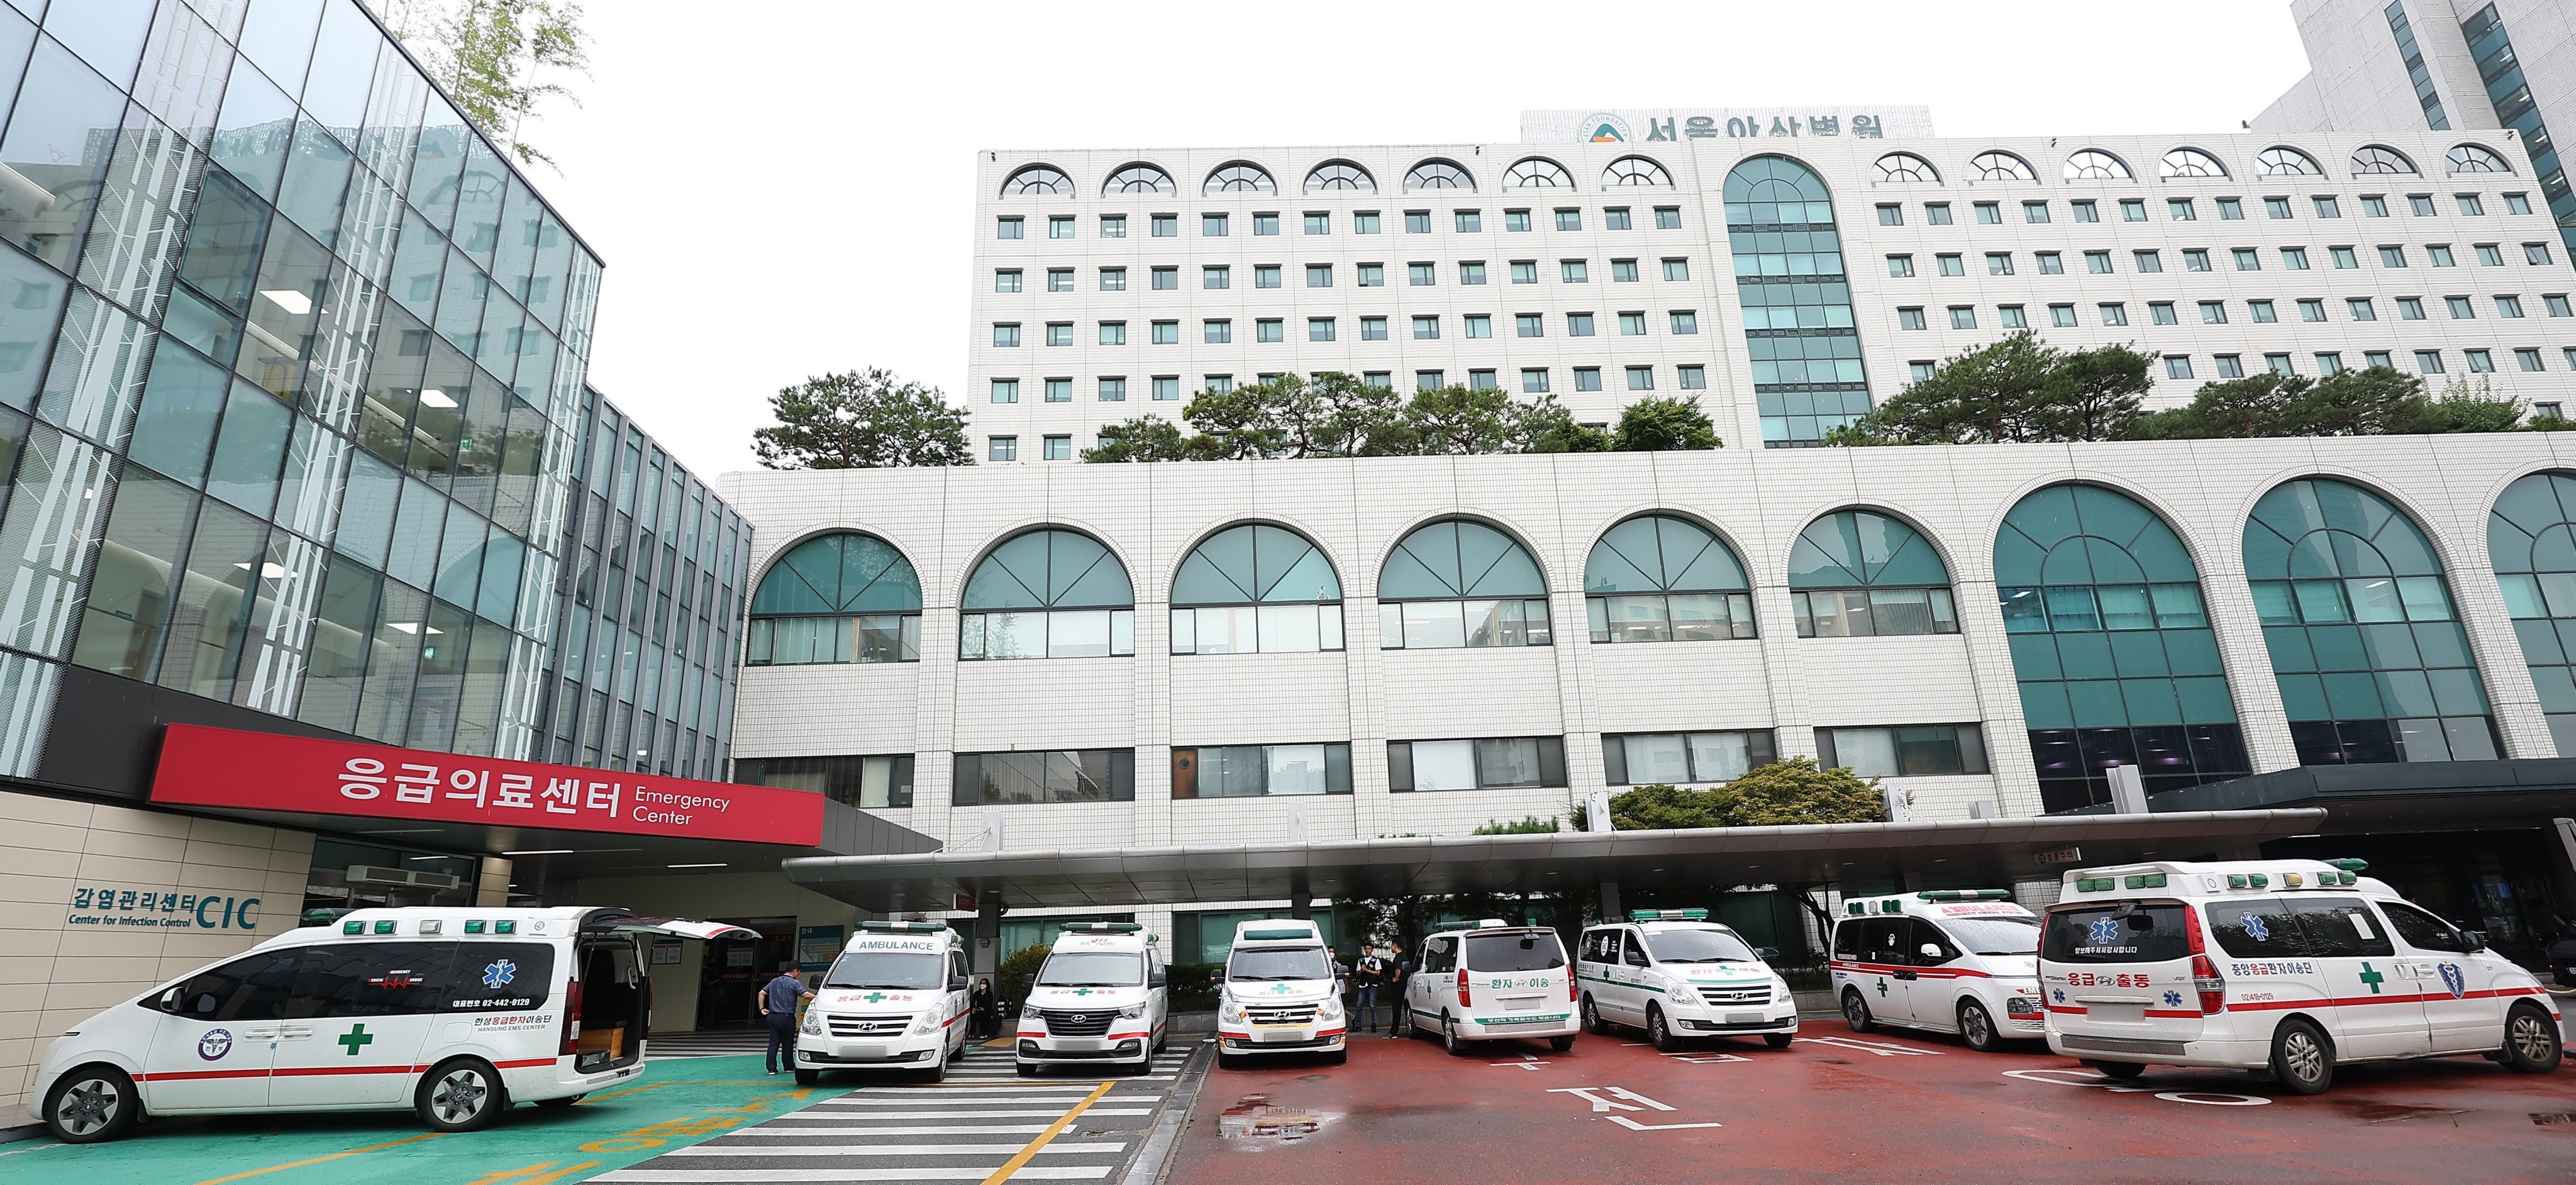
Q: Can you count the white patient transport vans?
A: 8